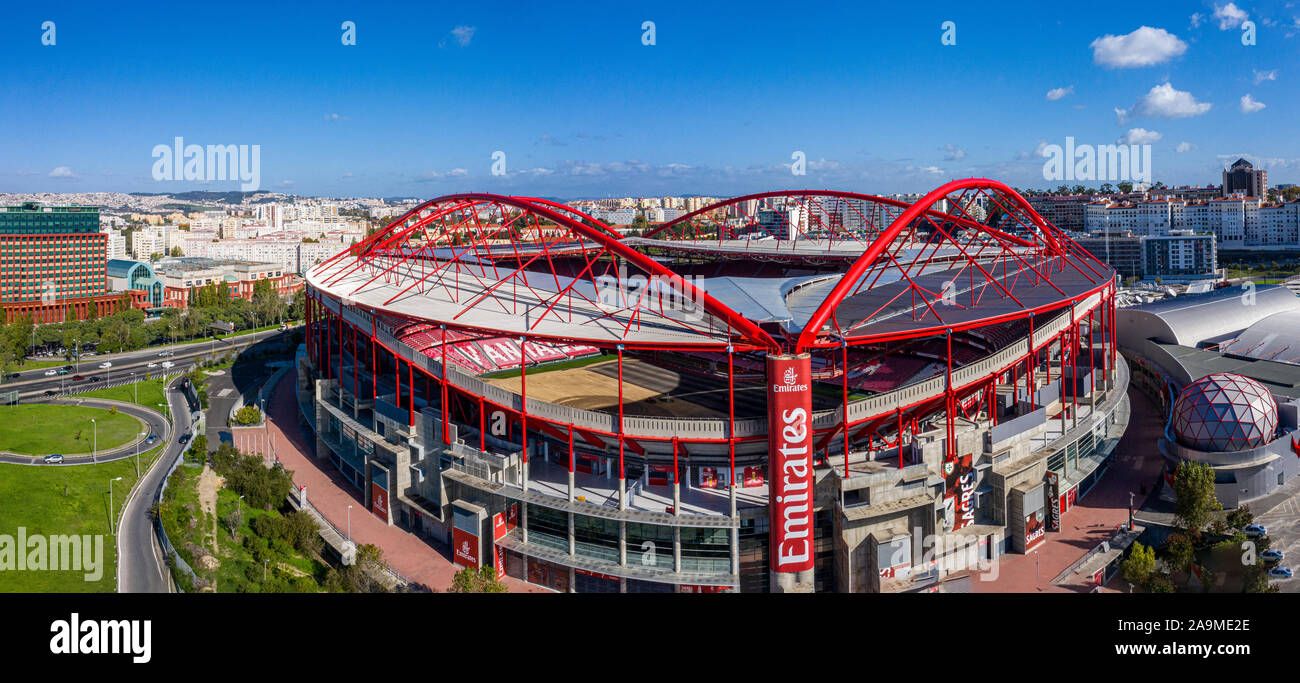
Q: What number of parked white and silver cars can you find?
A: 3